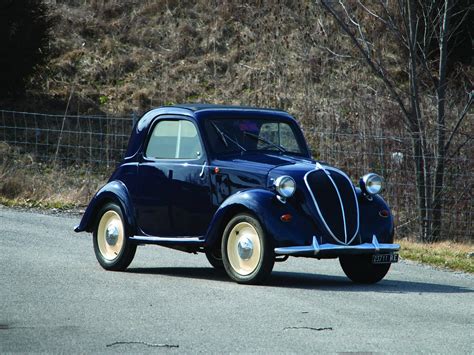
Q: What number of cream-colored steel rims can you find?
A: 2